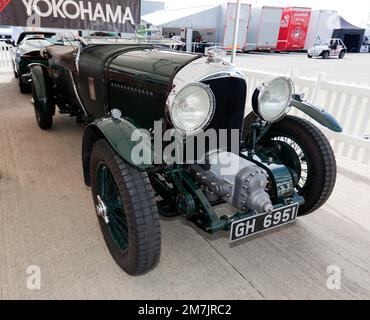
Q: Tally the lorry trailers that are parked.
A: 4